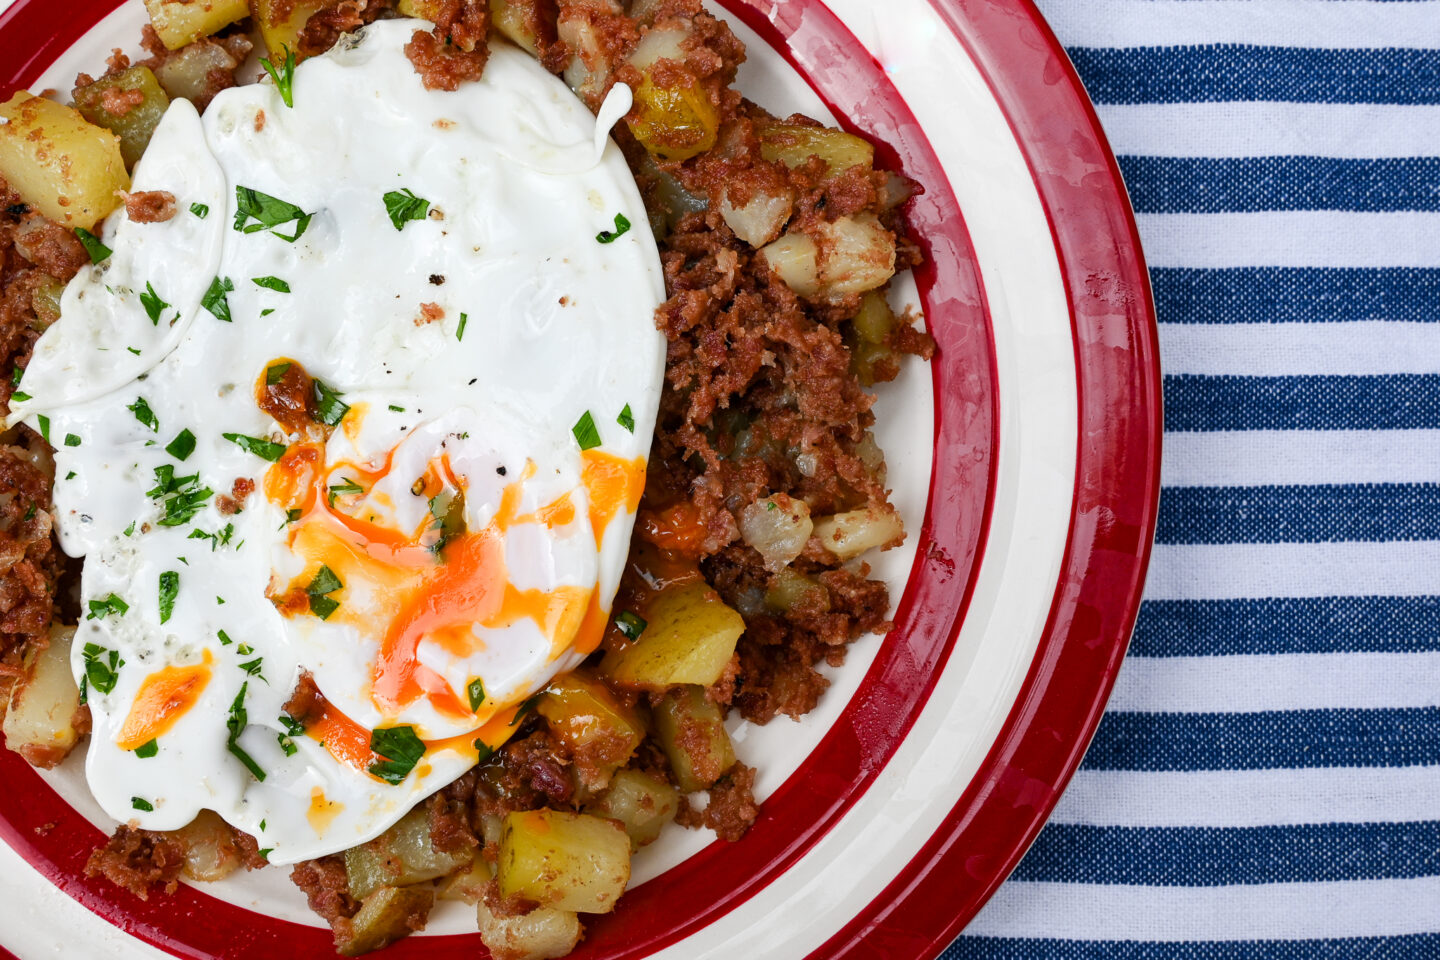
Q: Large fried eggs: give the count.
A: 1